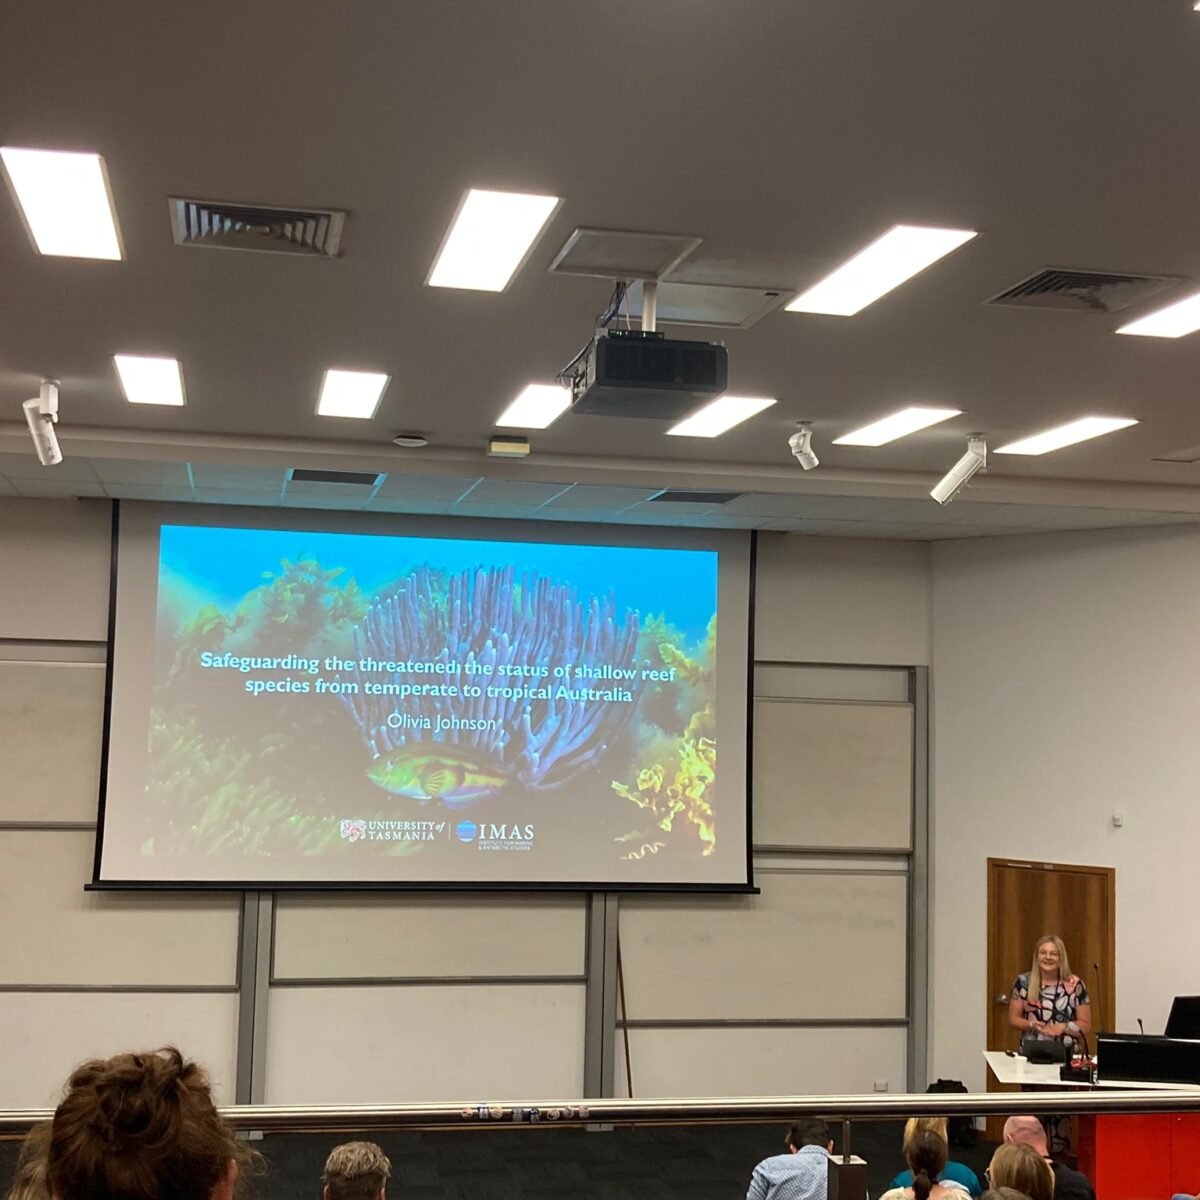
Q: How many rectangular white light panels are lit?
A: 10